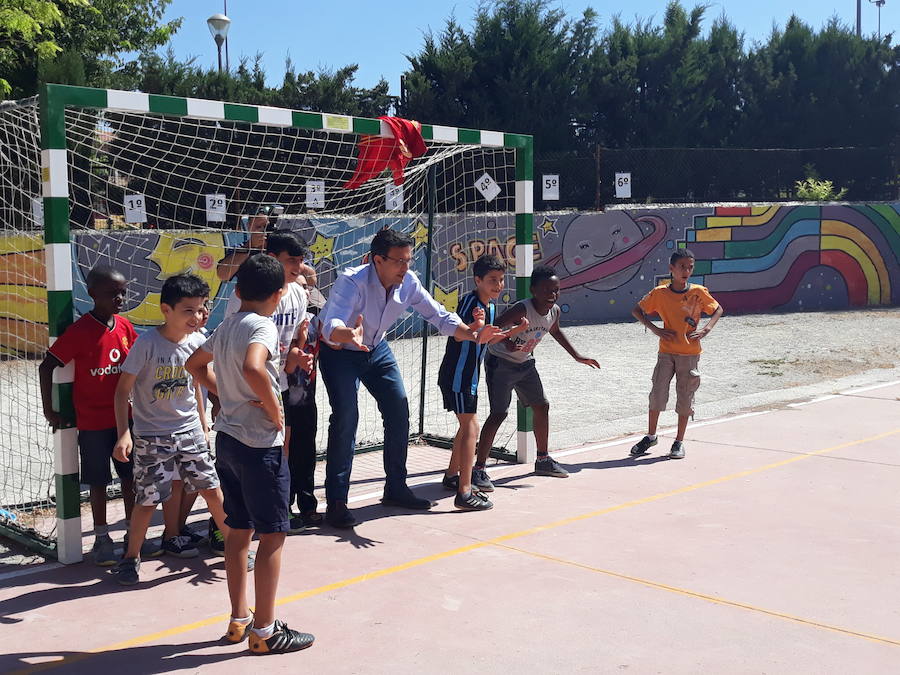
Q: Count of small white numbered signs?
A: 7